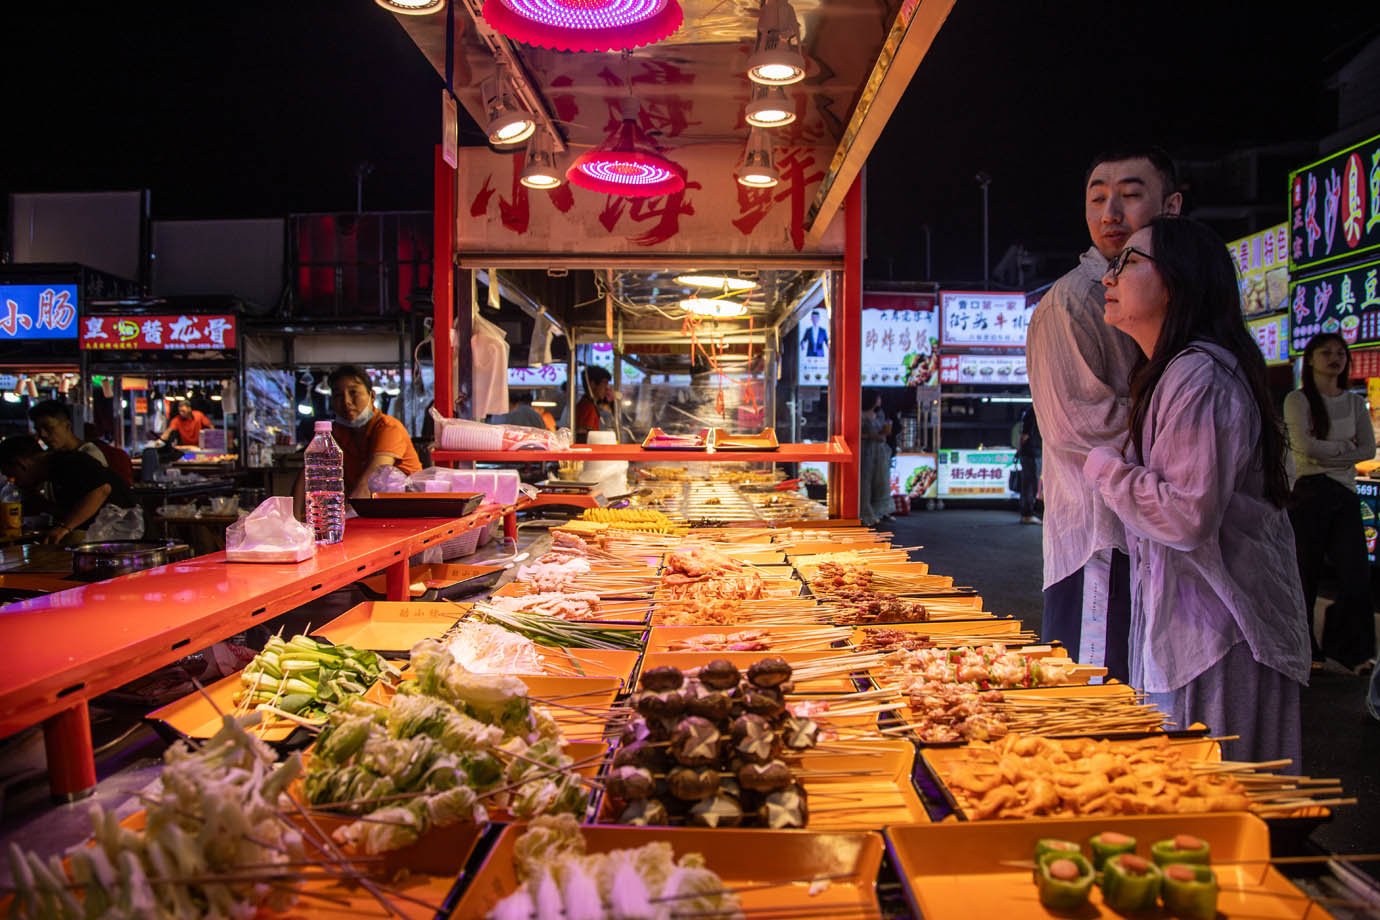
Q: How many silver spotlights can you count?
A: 6